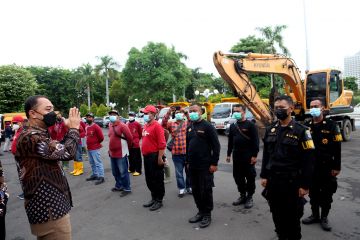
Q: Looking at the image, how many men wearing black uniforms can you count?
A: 4